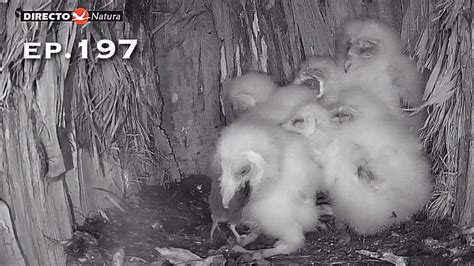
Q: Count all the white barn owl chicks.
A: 6